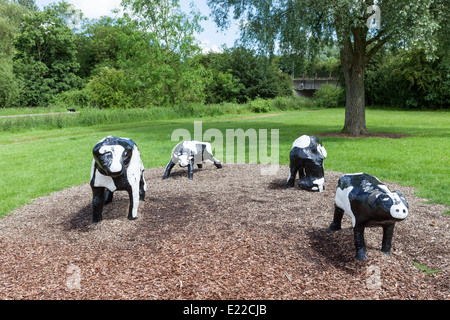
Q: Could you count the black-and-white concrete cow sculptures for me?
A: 4